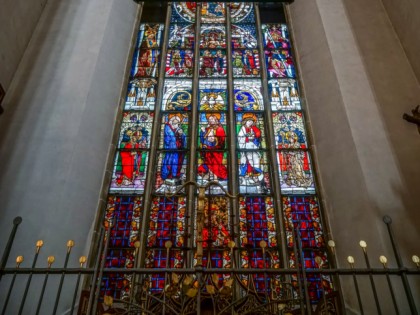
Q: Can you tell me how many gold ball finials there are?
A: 15